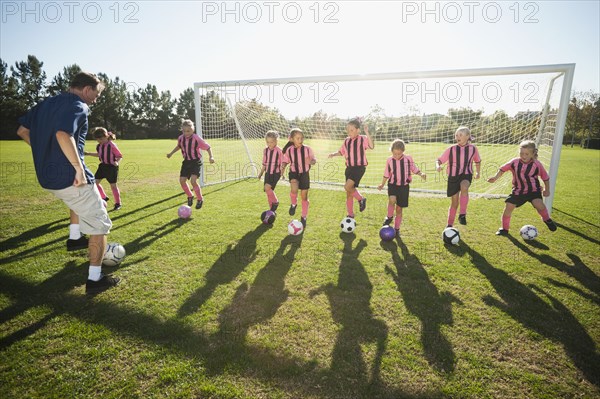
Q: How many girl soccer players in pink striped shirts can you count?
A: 8